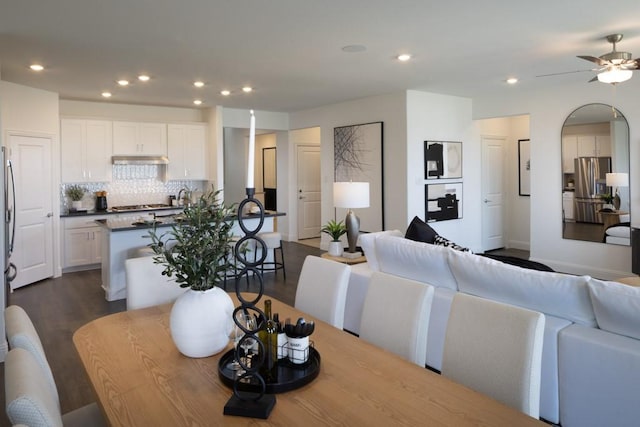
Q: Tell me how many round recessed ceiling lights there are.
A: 10